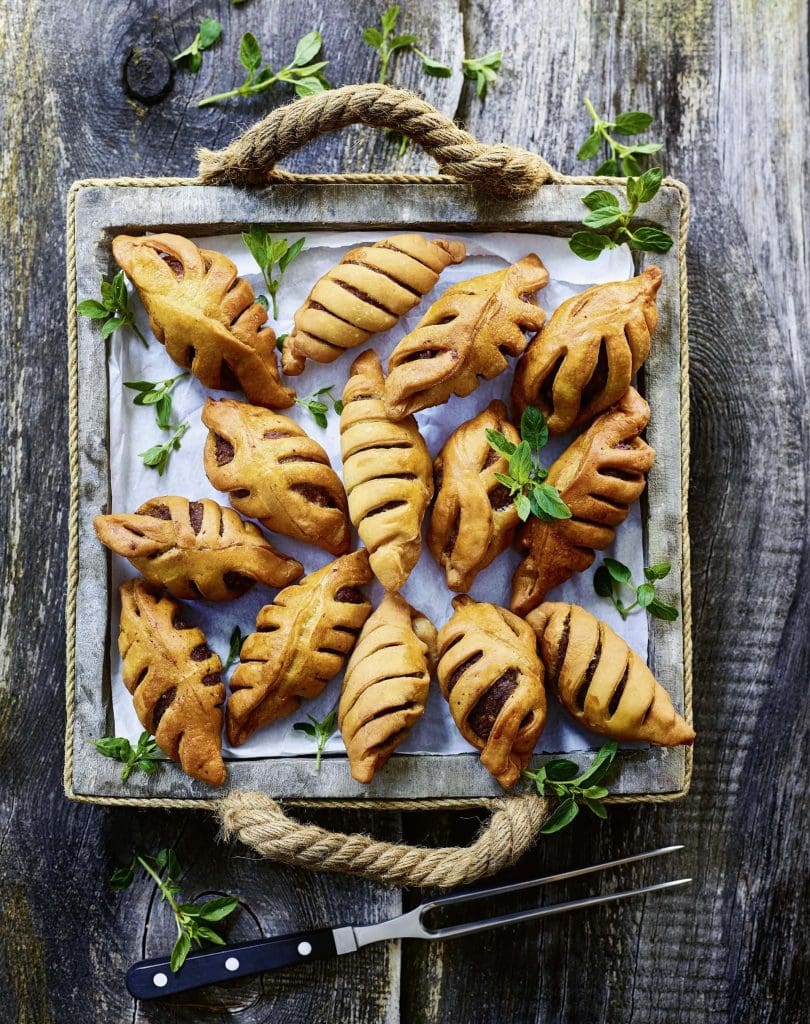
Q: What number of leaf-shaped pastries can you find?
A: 14